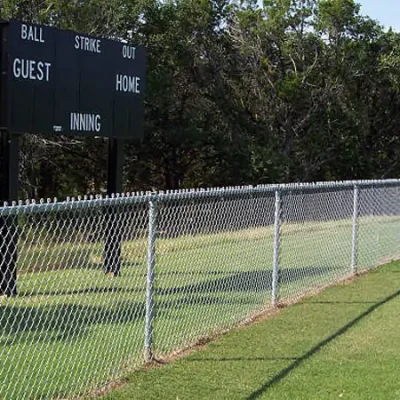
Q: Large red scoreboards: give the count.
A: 0